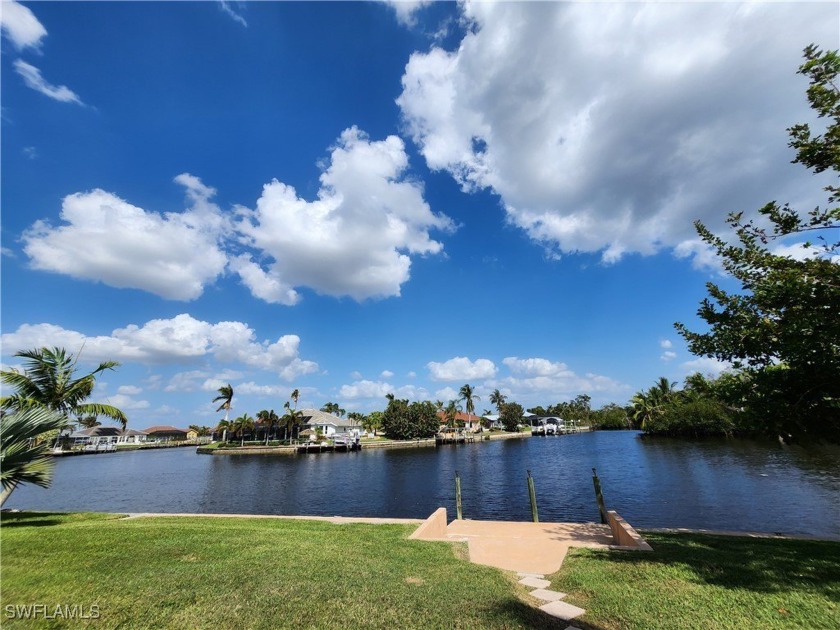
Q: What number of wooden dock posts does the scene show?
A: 3